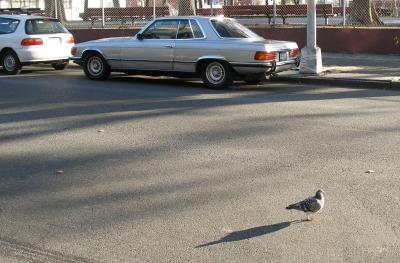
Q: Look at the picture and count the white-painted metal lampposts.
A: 1